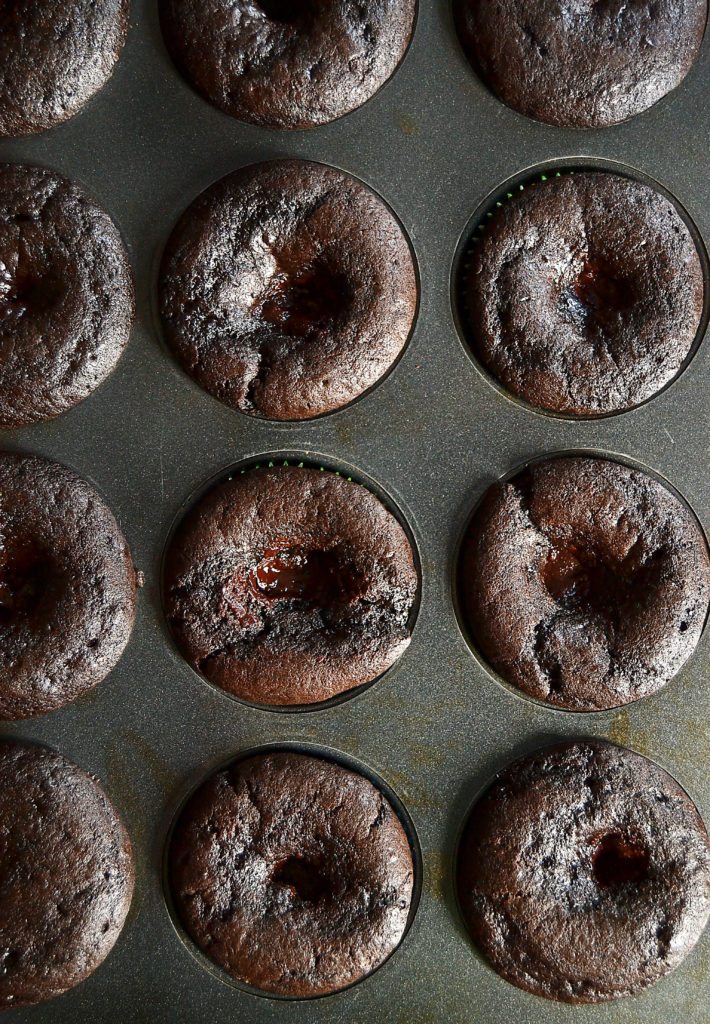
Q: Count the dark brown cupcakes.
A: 12